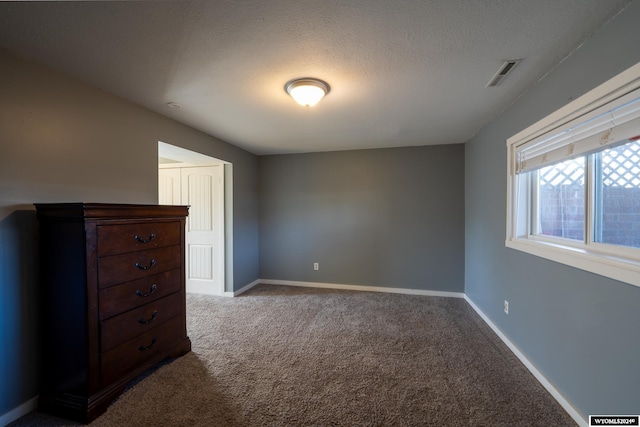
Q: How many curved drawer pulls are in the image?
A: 5